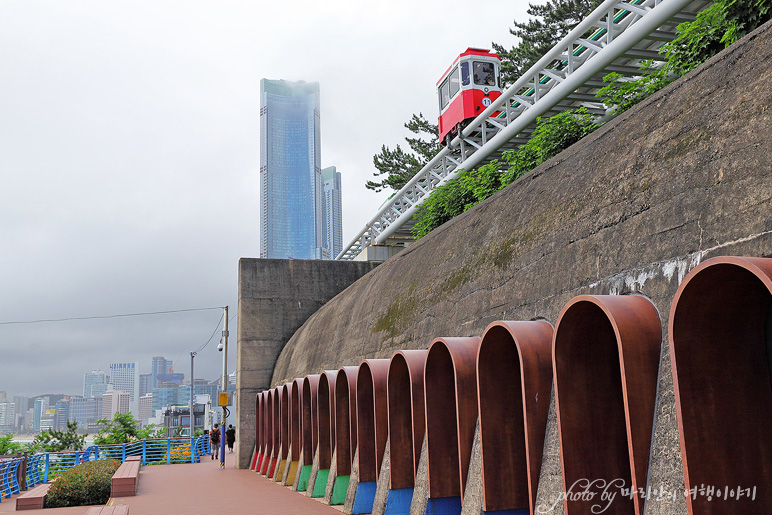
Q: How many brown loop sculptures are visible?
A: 15